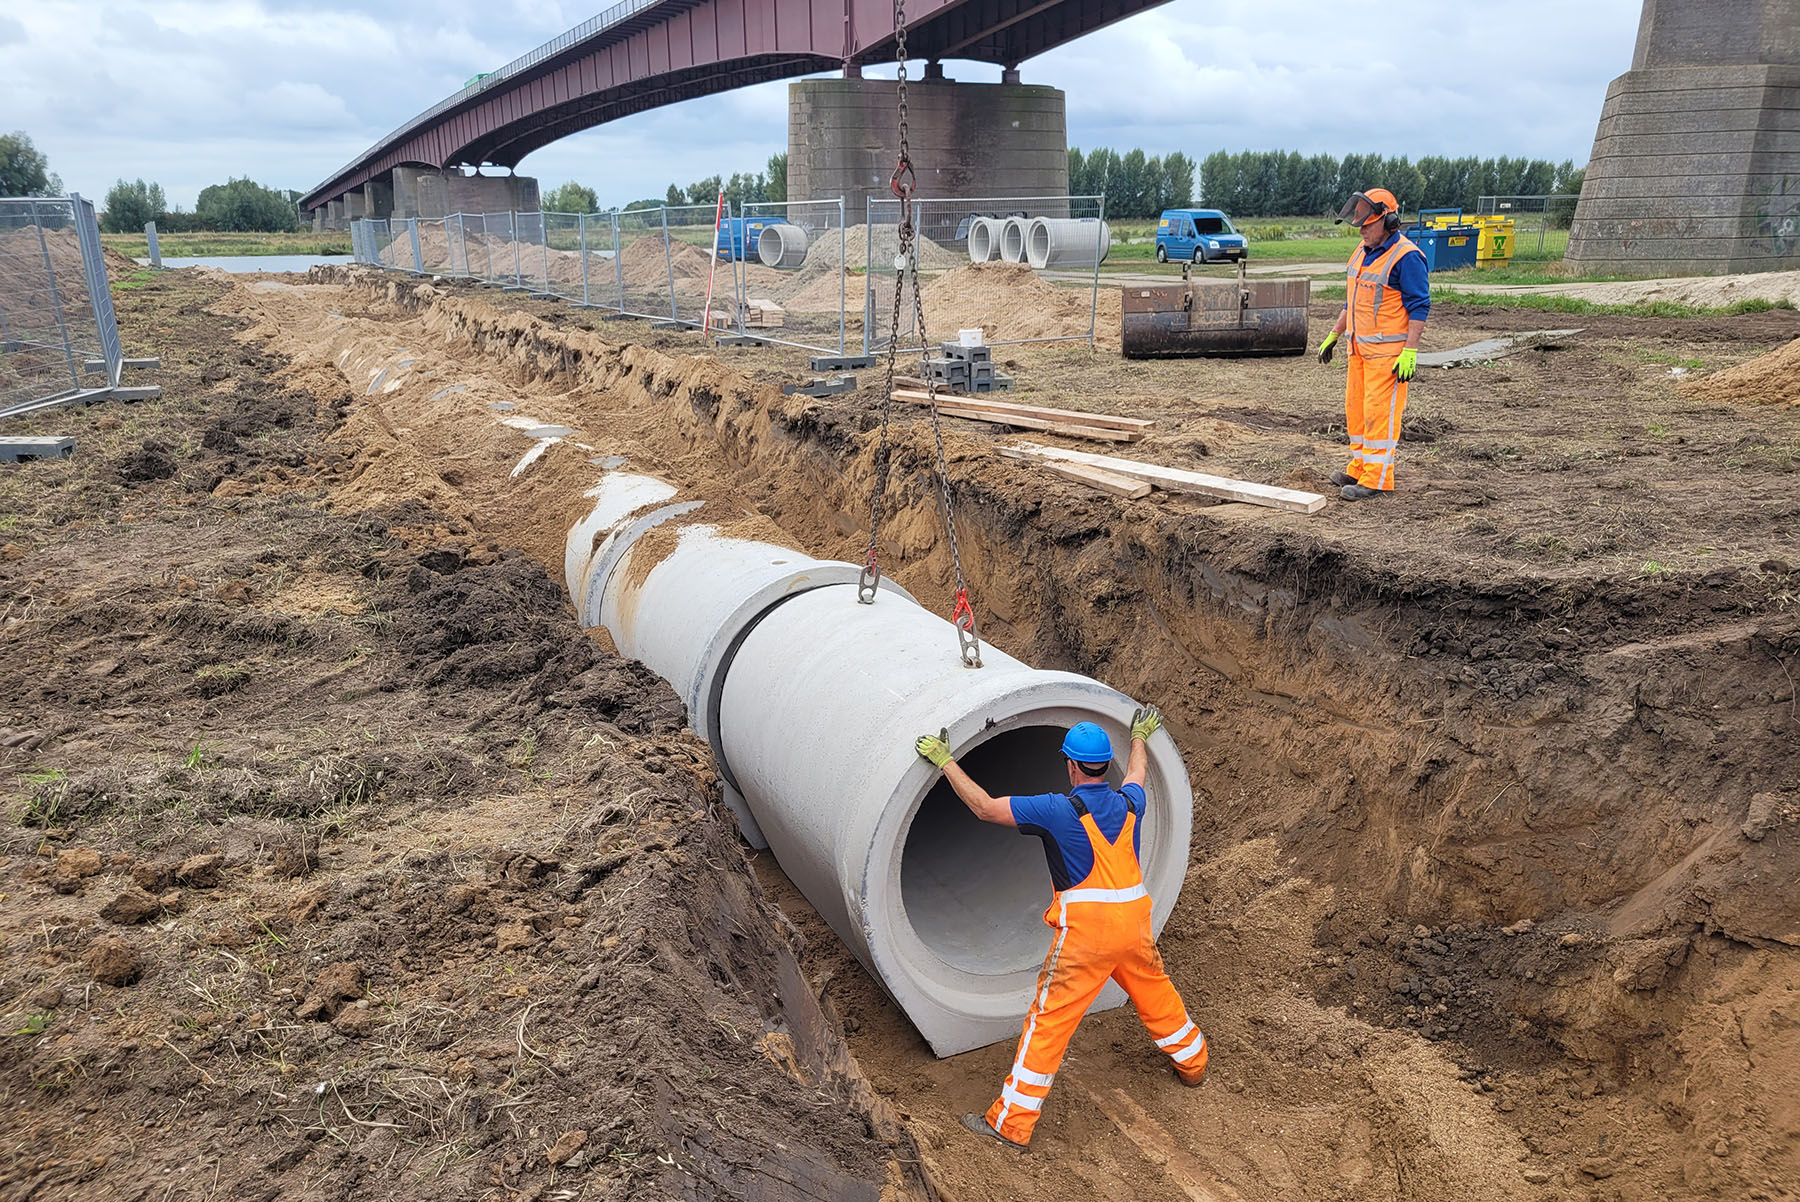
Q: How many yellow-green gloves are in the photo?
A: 4